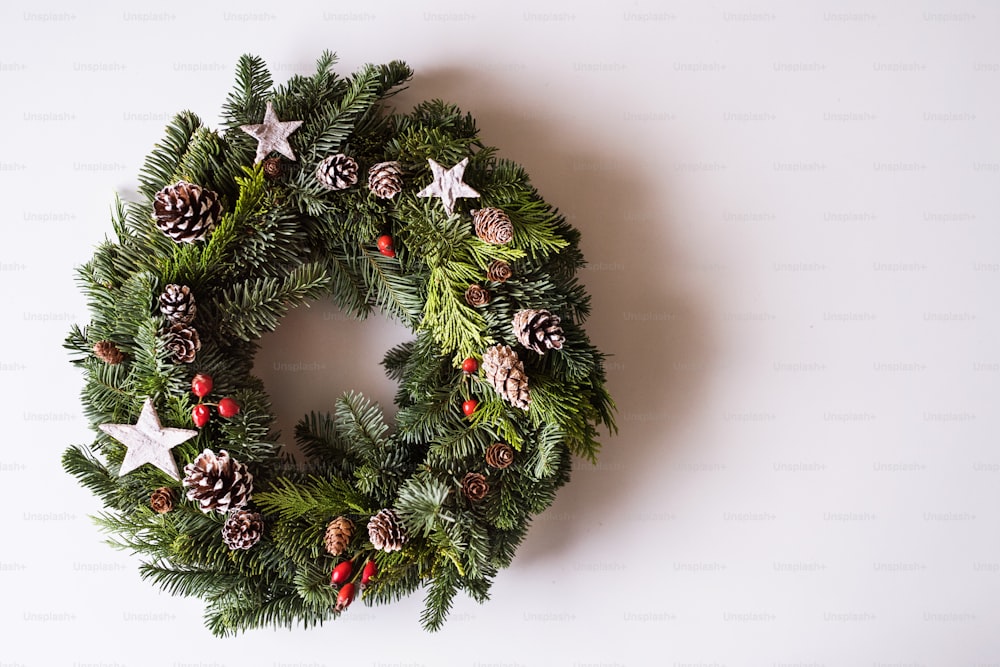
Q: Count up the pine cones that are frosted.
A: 11